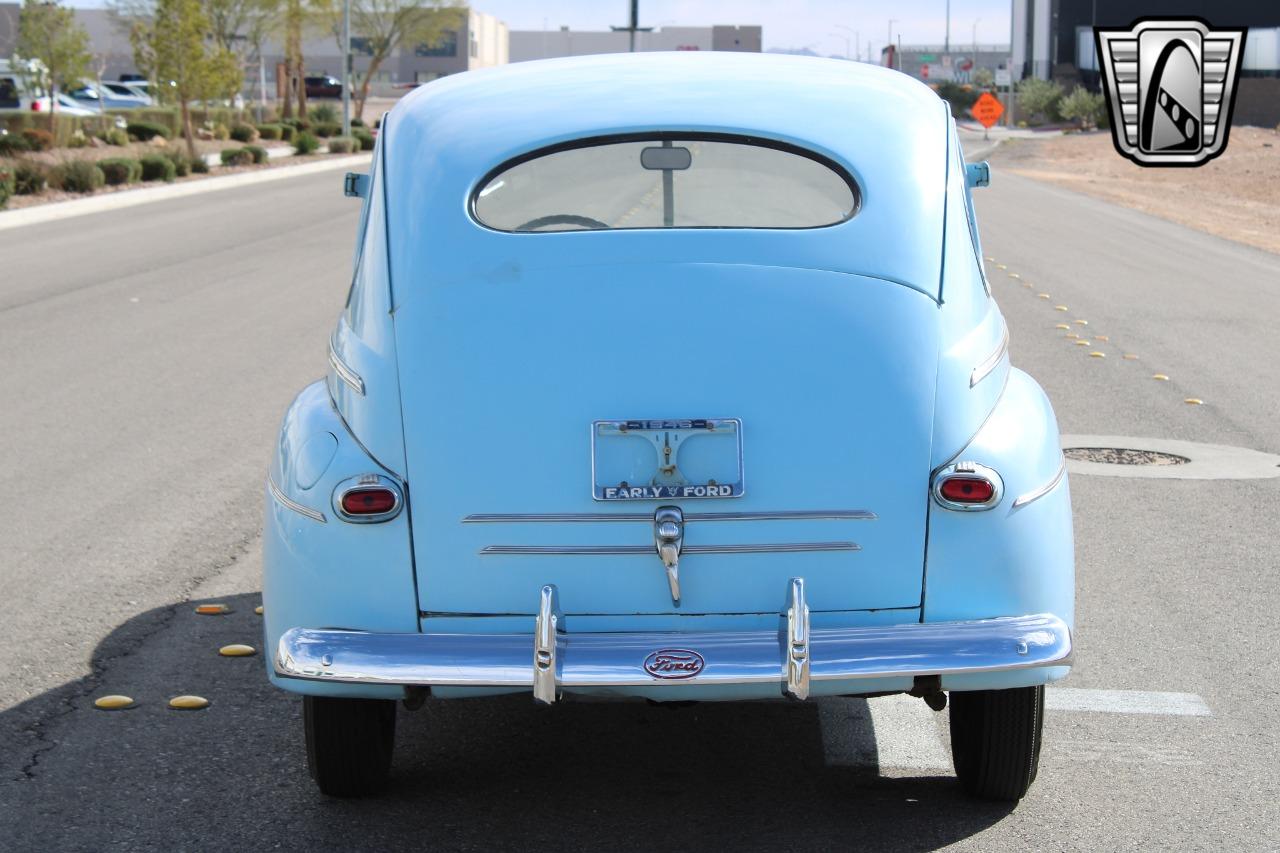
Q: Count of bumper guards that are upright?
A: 2